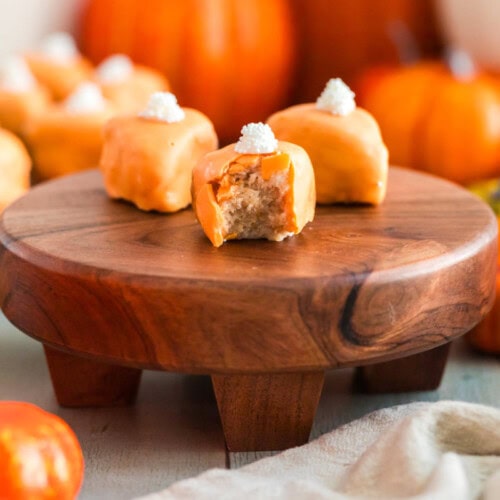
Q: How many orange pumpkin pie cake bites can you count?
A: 8